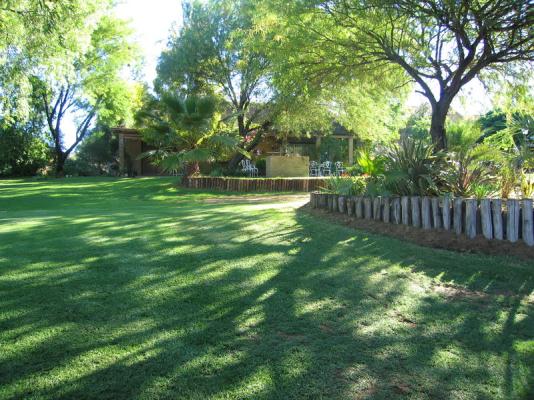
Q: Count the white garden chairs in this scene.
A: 5